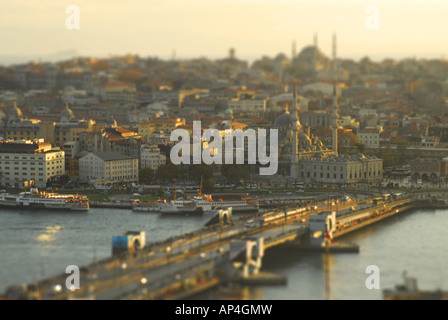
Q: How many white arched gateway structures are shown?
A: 4